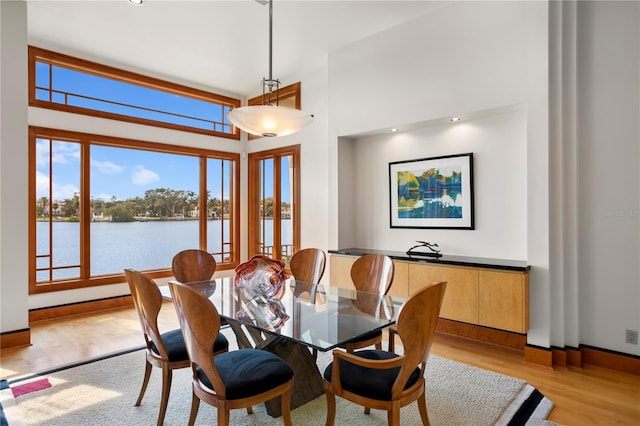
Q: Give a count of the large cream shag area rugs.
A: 1